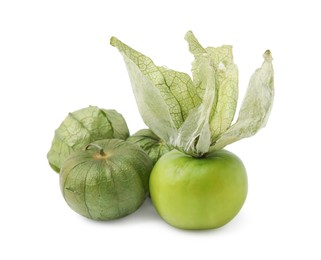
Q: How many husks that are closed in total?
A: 3